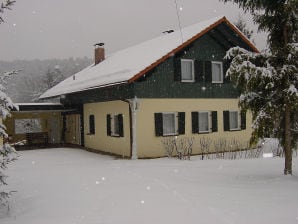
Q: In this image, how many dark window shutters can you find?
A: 13